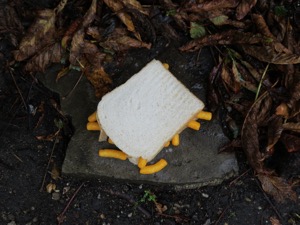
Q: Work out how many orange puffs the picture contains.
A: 11